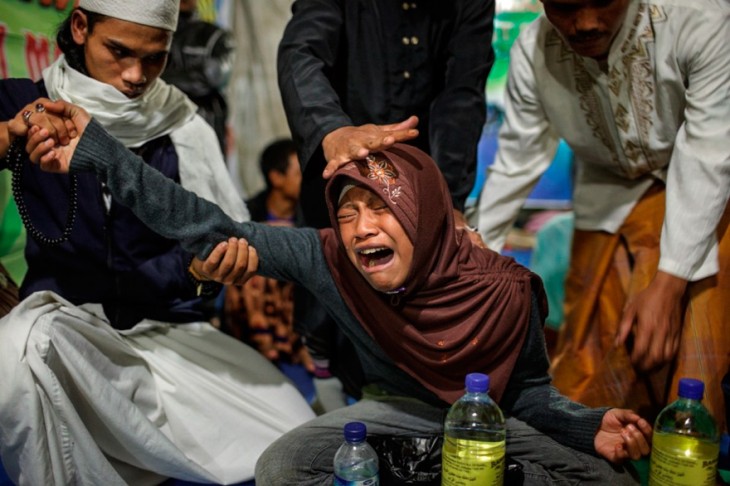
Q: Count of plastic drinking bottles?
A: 3